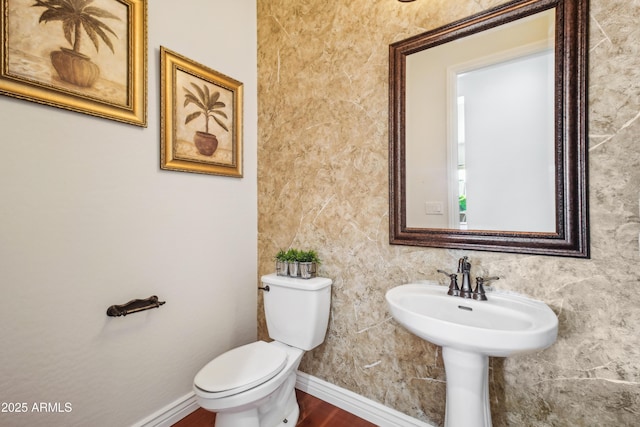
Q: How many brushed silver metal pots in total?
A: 3